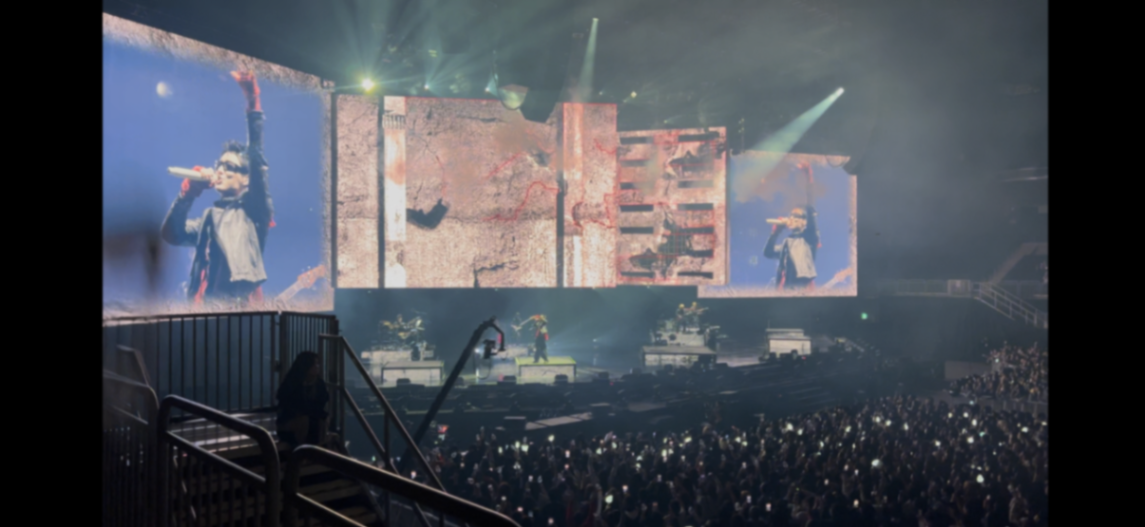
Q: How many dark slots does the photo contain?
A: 12